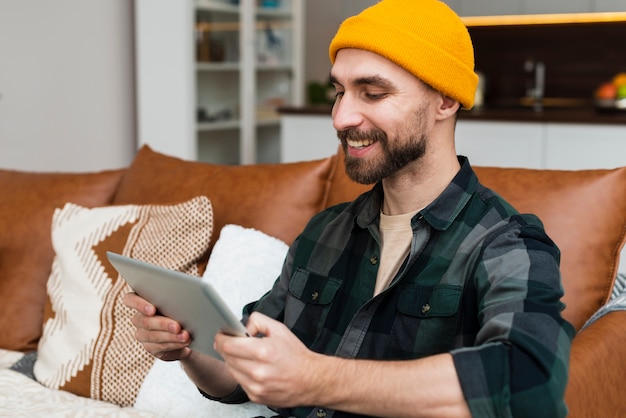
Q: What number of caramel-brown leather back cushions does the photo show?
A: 3